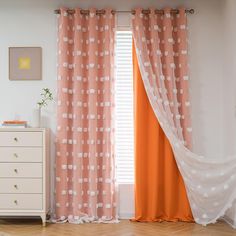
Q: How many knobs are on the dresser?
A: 5